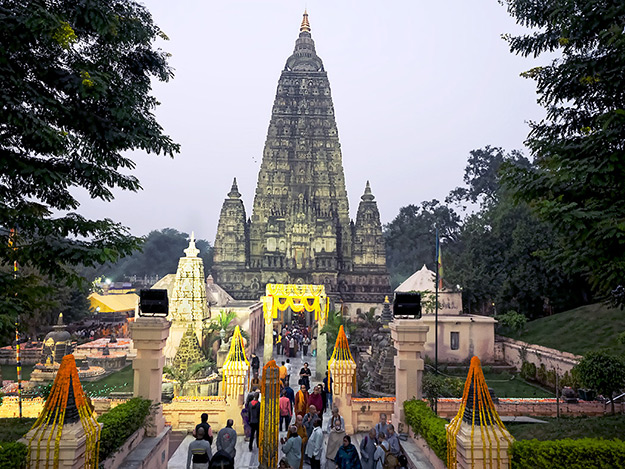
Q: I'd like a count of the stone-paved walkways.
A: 1